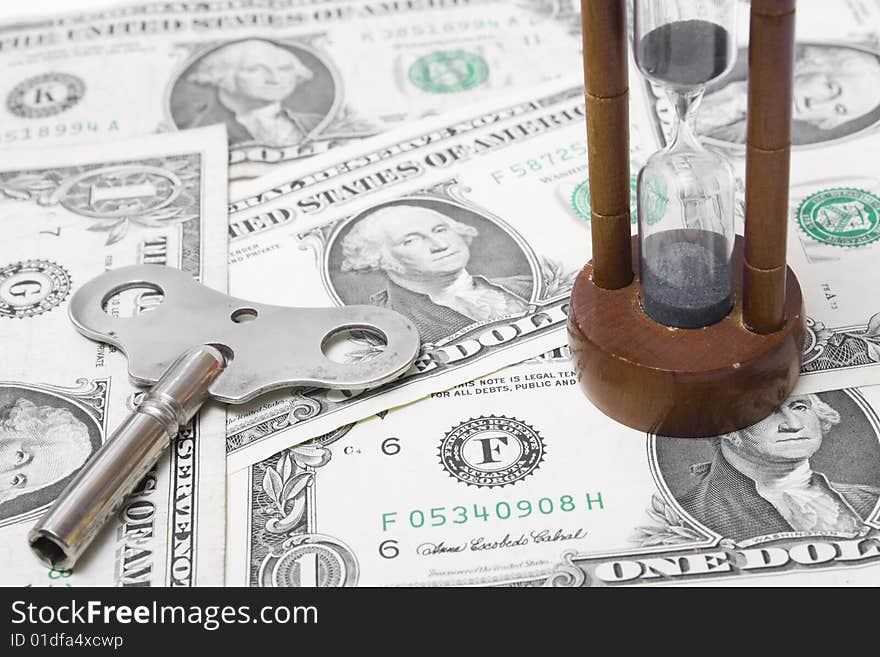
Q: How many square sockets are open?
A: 1